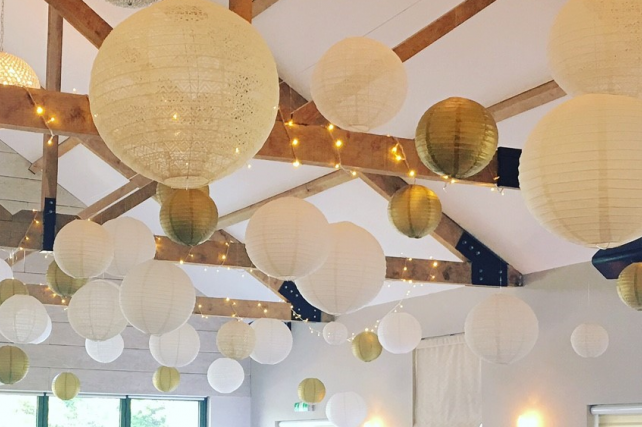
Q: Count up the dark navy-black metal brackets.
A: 5